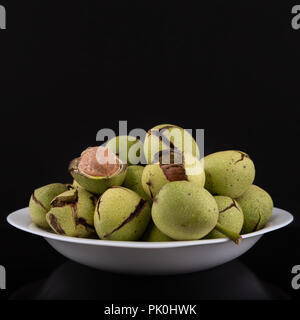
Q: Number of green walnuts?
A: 13